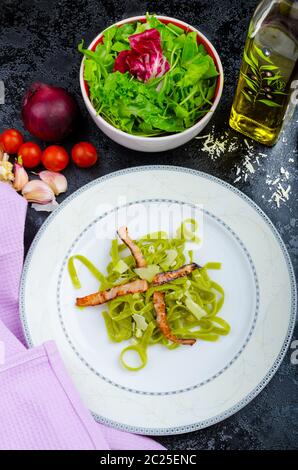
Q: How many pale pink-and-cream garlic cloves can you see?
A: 3